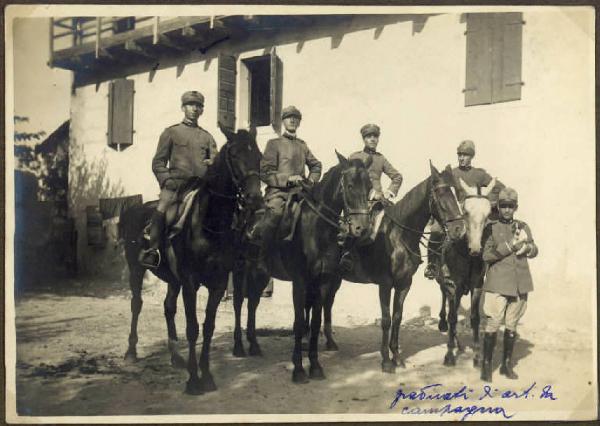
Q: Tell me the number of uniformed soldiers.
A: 5